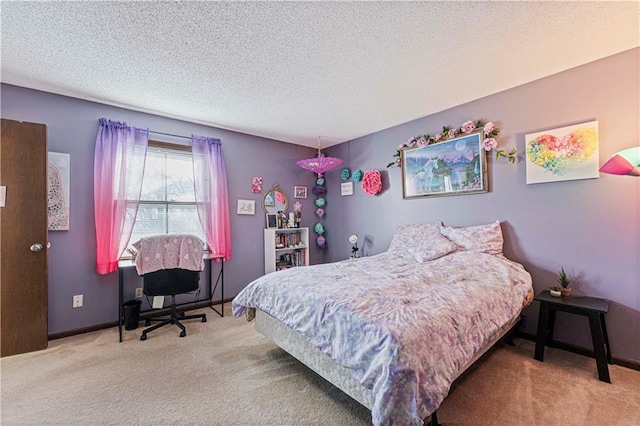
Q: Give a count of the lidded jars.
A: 0